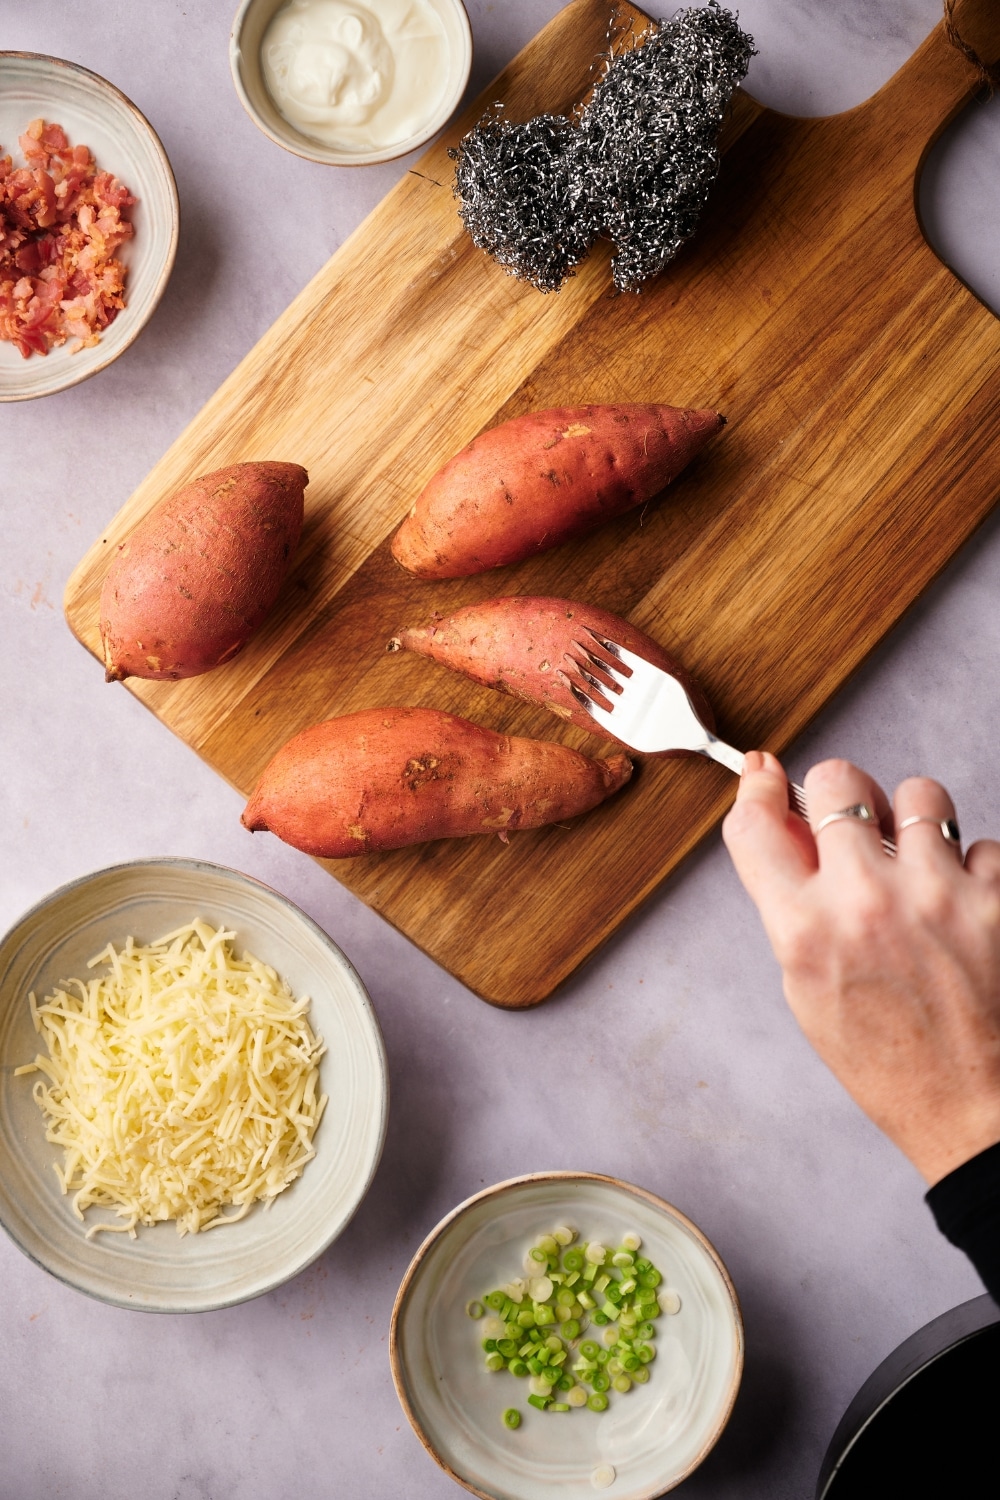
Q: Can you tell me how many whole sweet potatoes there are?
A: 4